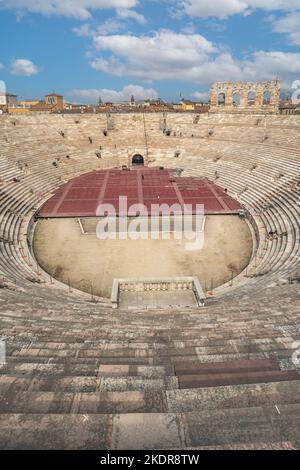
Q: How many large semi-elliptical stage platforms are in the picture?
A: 1